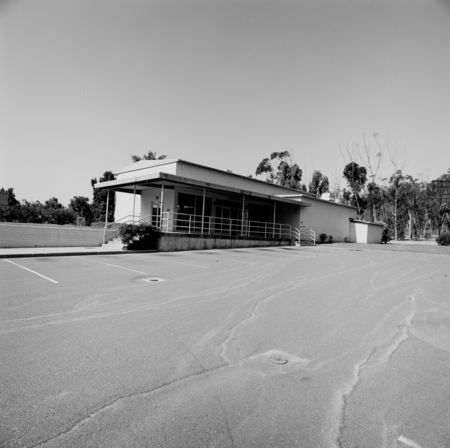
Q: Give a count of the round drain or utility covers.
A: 2